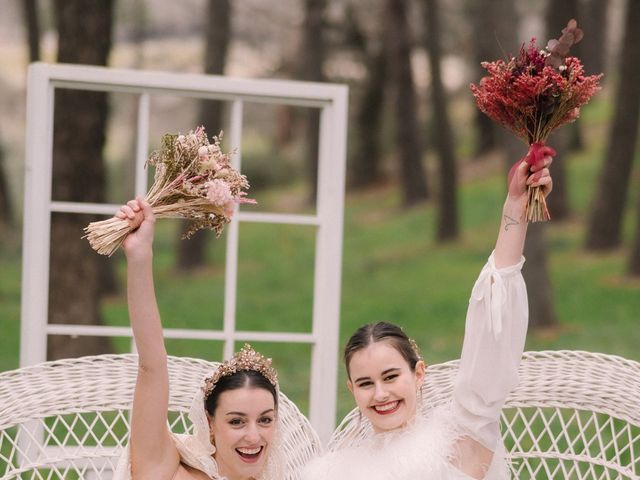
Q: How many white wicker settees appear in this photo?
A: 2